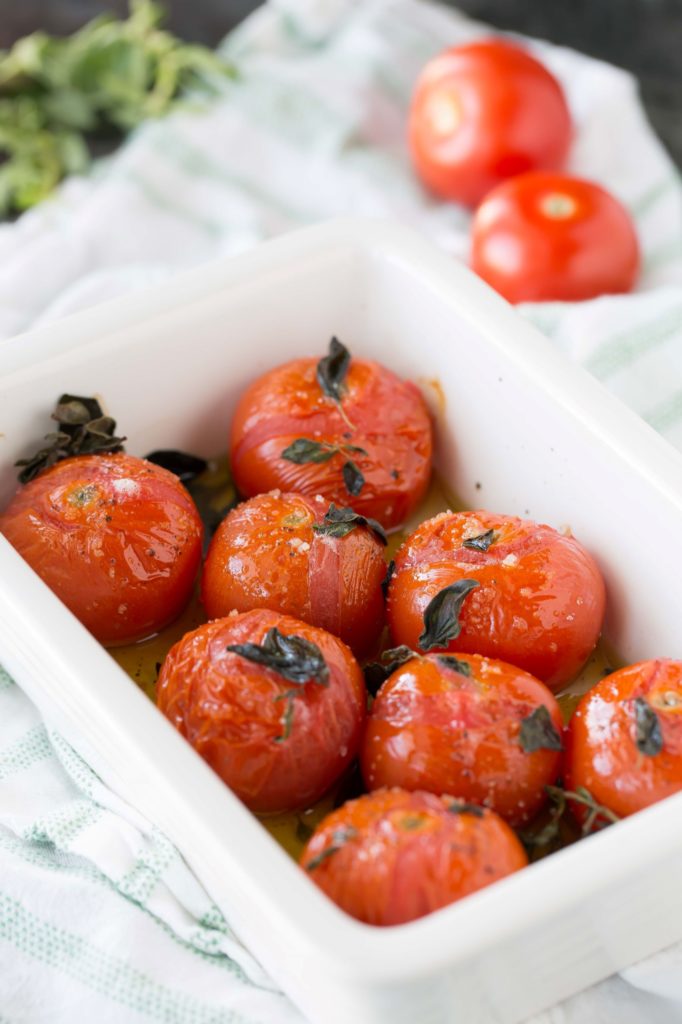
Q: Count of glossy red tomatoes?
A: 10